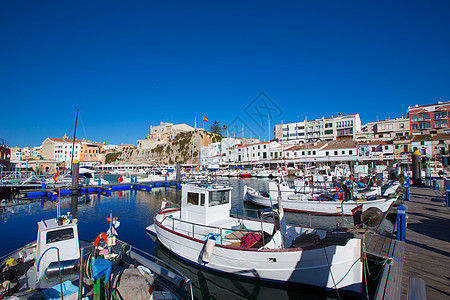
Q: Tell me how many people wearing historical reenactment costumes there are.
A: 0